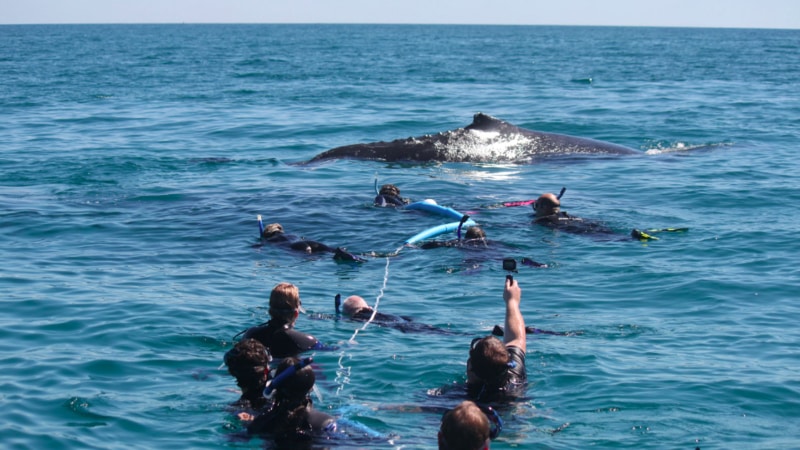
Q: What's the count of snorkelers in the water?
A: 10